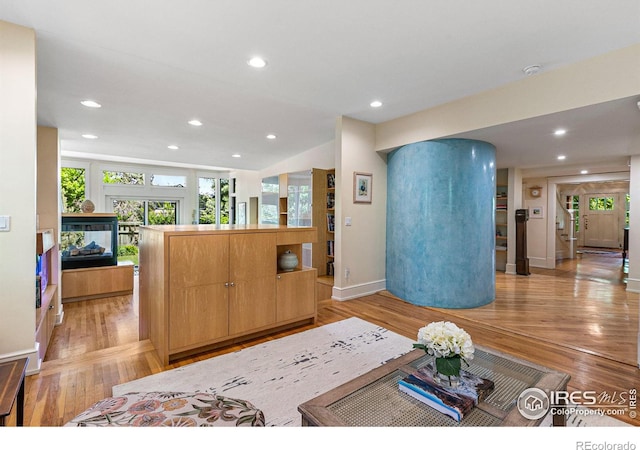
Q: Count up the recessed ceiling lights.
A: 11